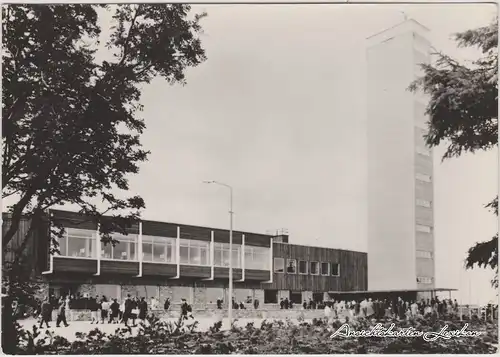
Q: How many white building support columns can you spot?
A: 7